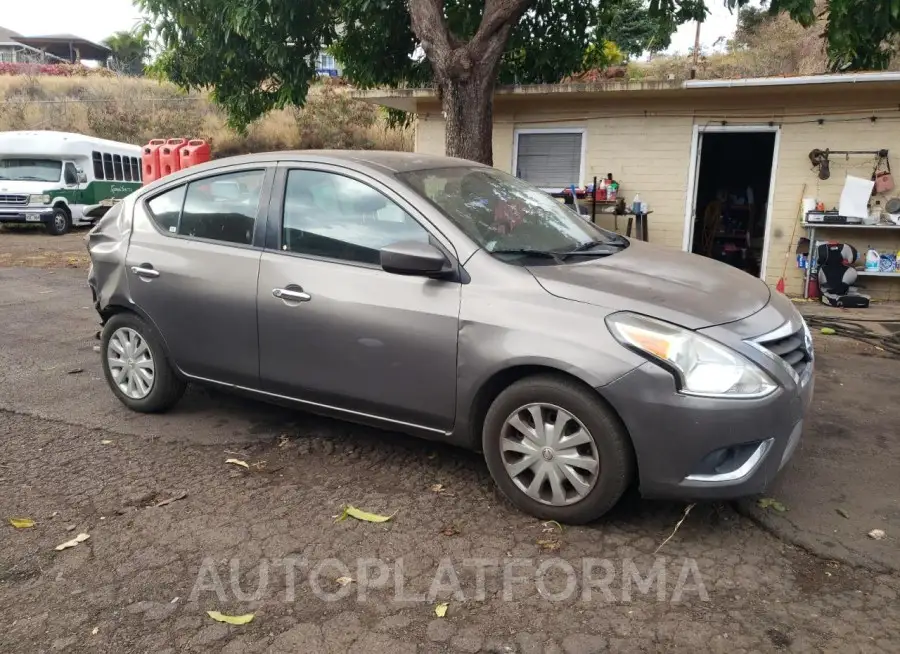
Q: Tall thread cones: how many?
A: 0